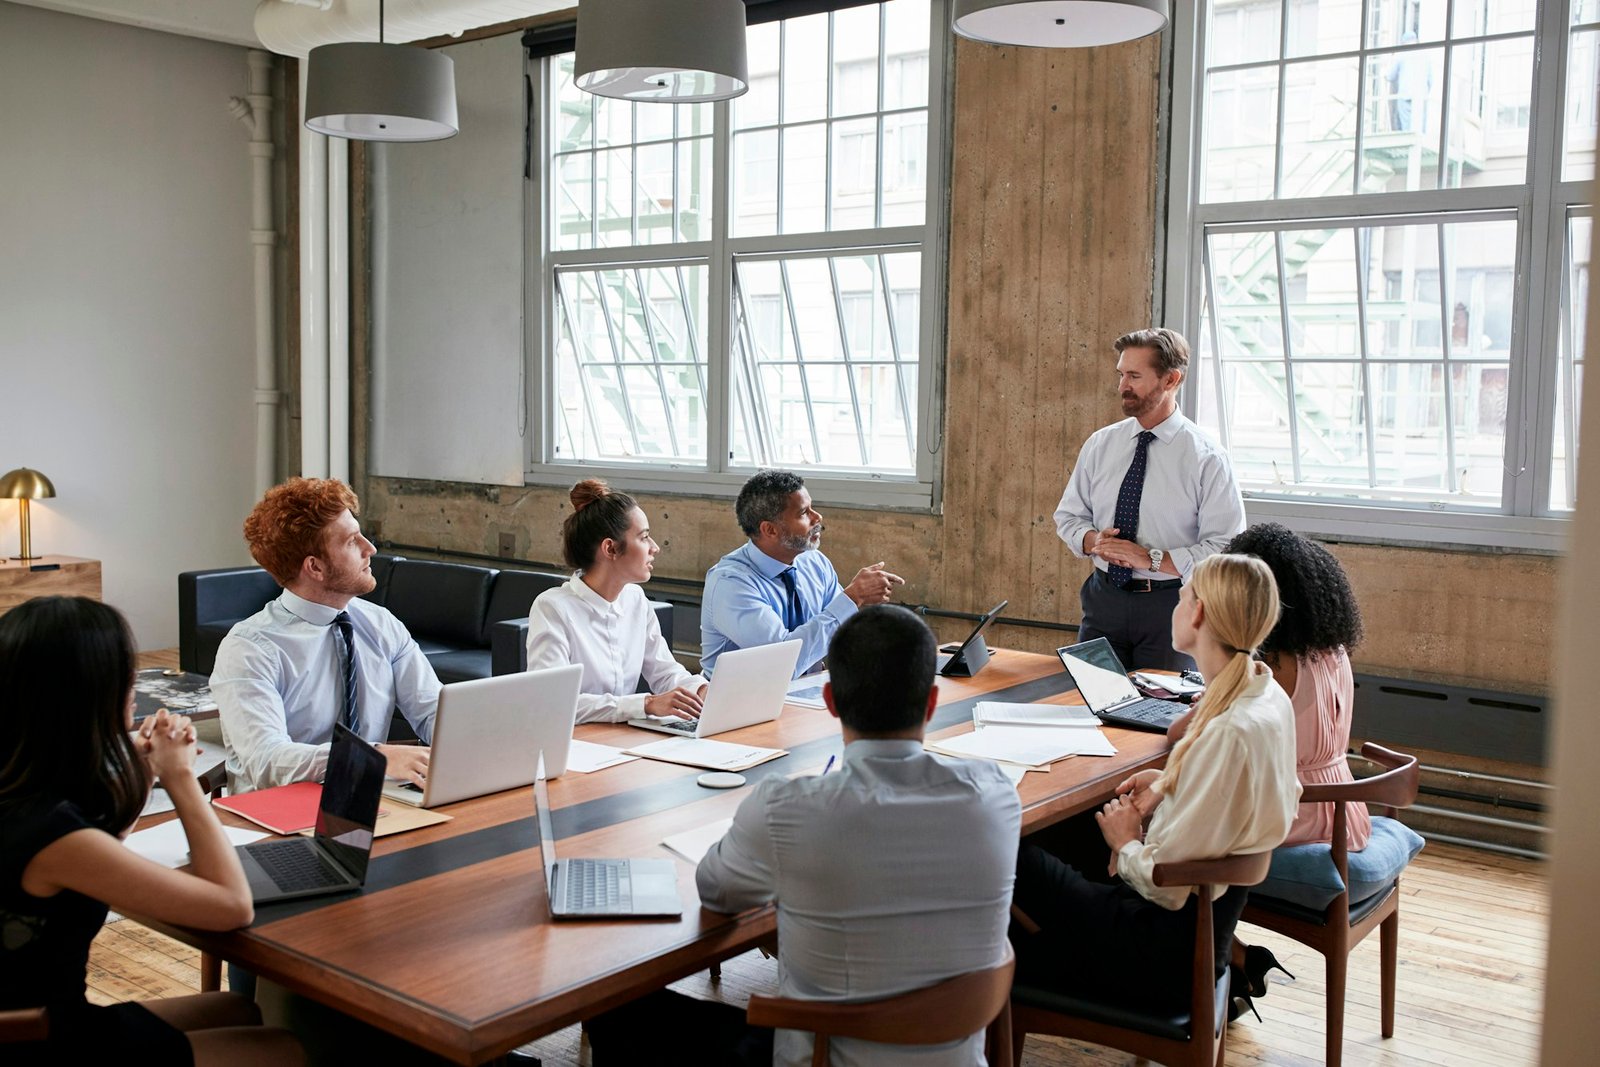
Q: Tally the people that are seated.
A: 7